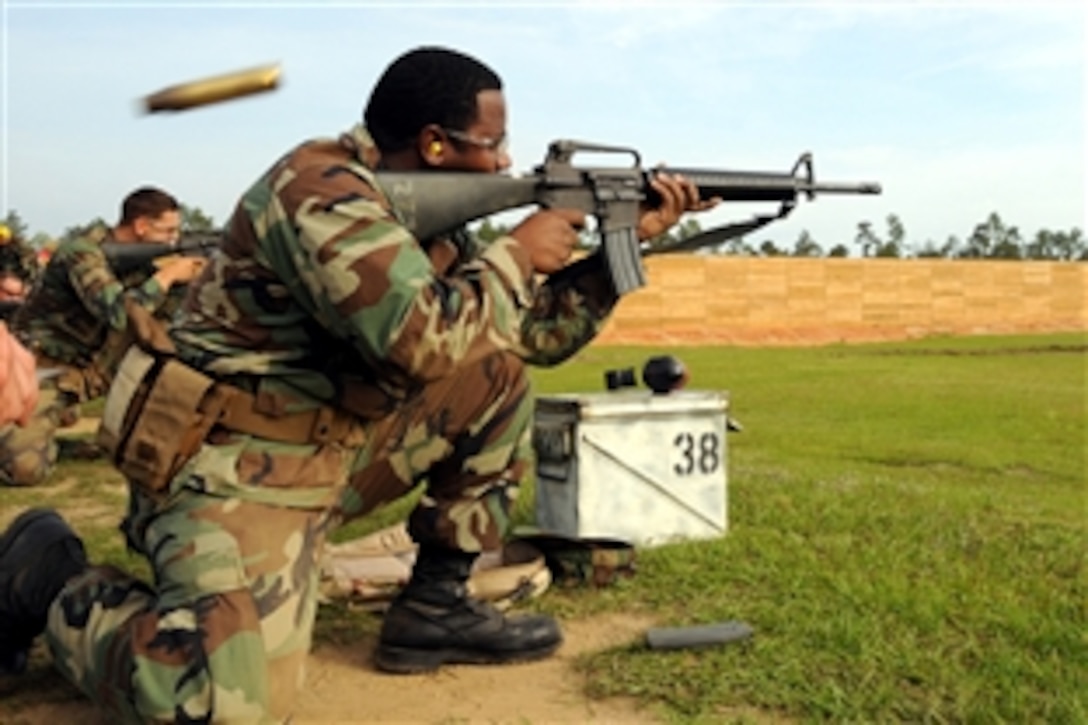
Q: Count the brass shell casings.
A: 1